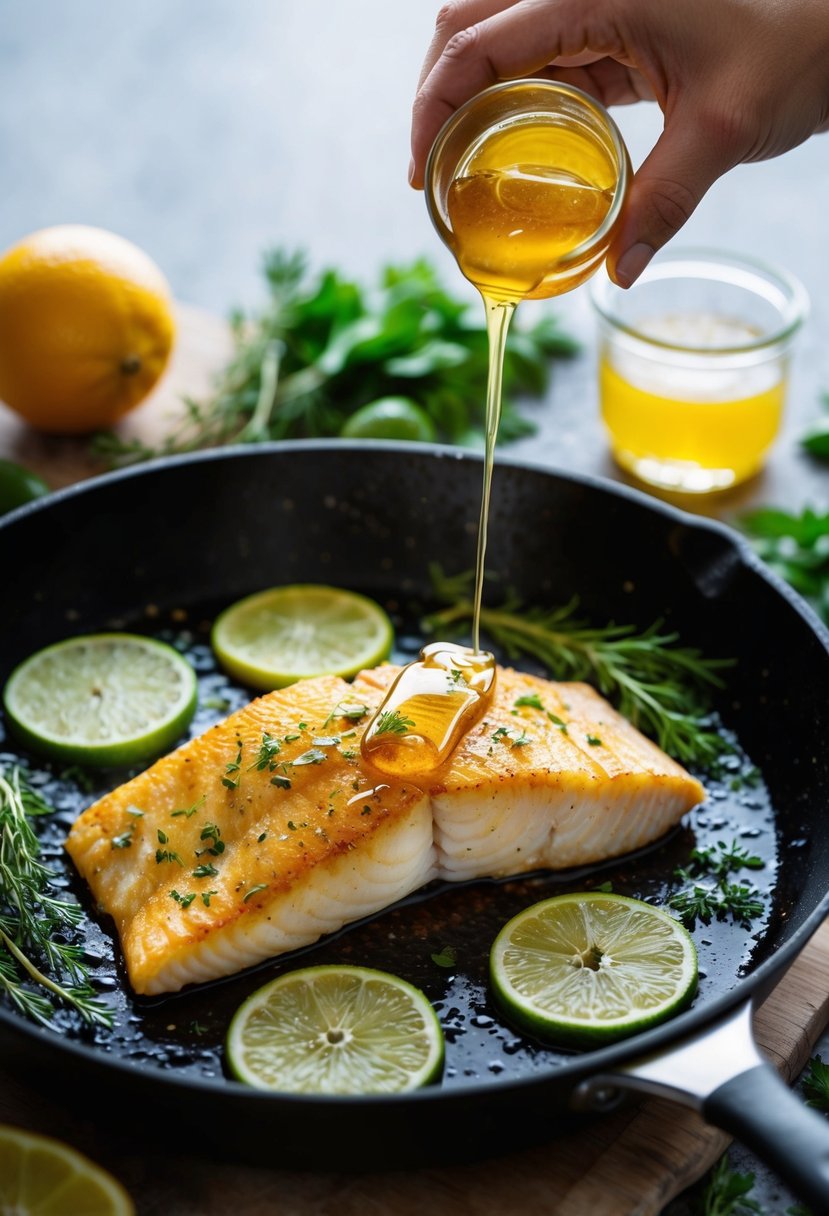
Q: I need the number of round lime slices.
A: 4